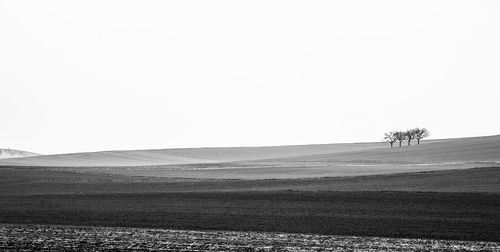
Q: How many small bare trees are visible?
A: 4